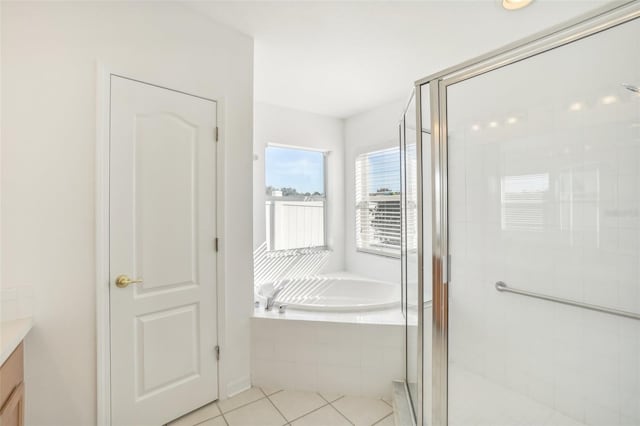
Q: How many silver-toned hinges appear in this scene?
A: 3